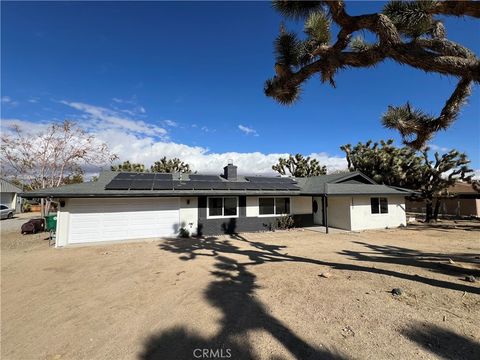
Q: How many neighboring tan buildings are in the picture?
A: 1